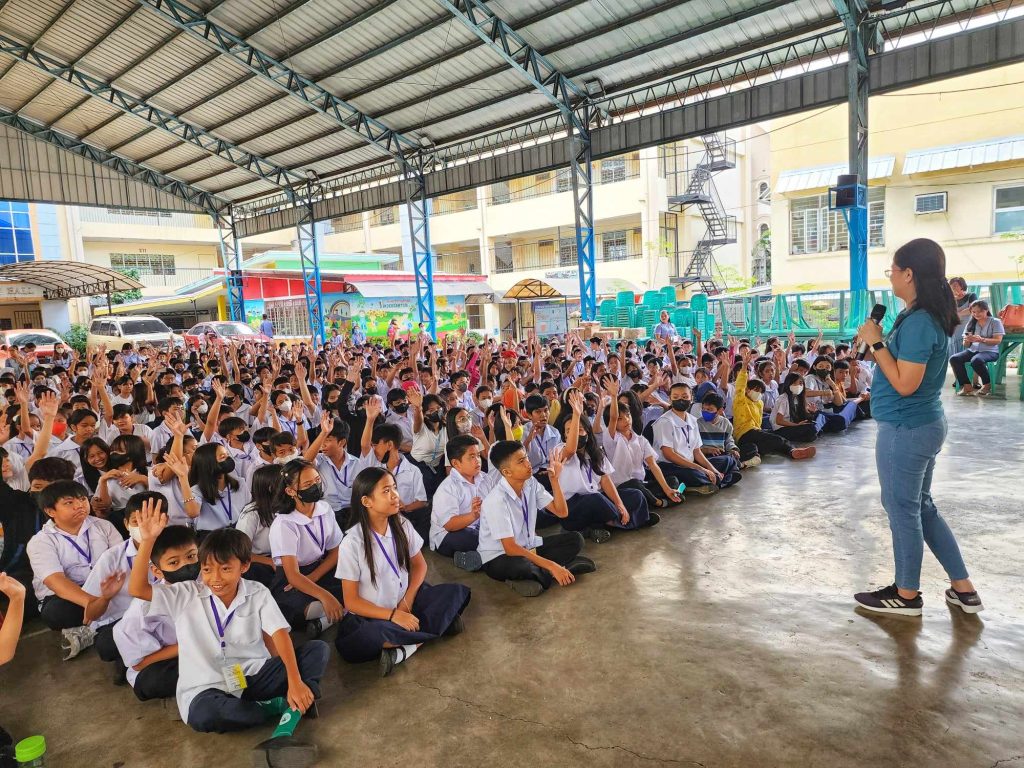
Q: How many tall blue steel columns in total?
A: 5